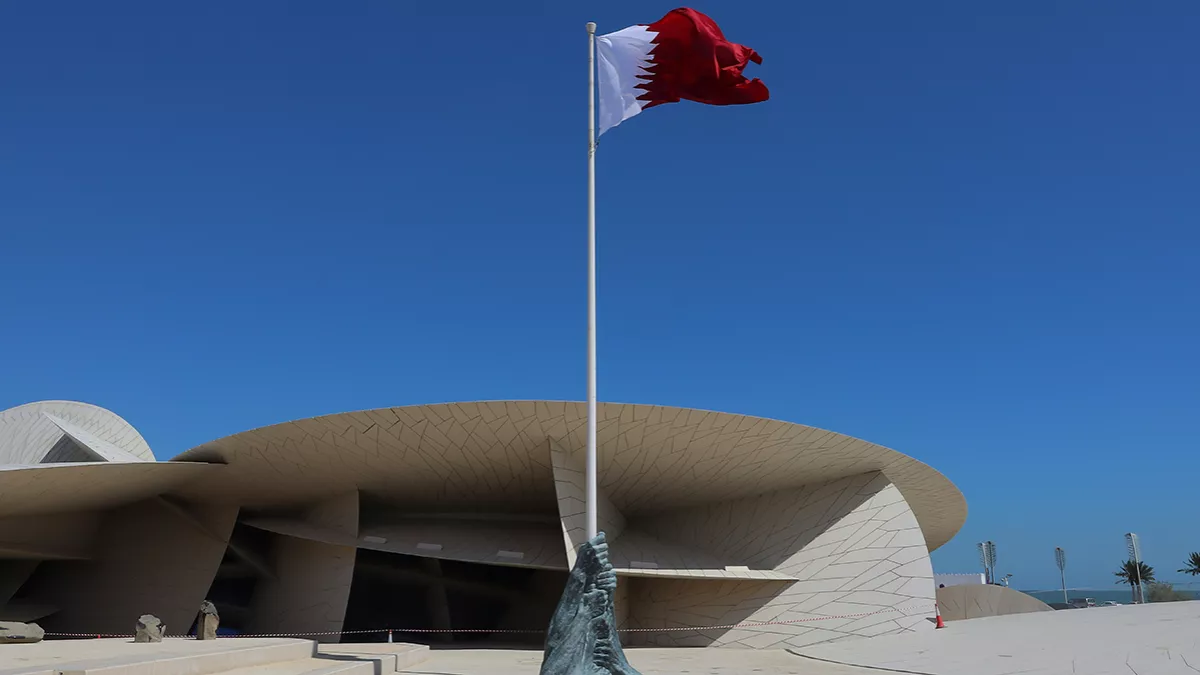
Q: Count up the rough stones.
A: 3